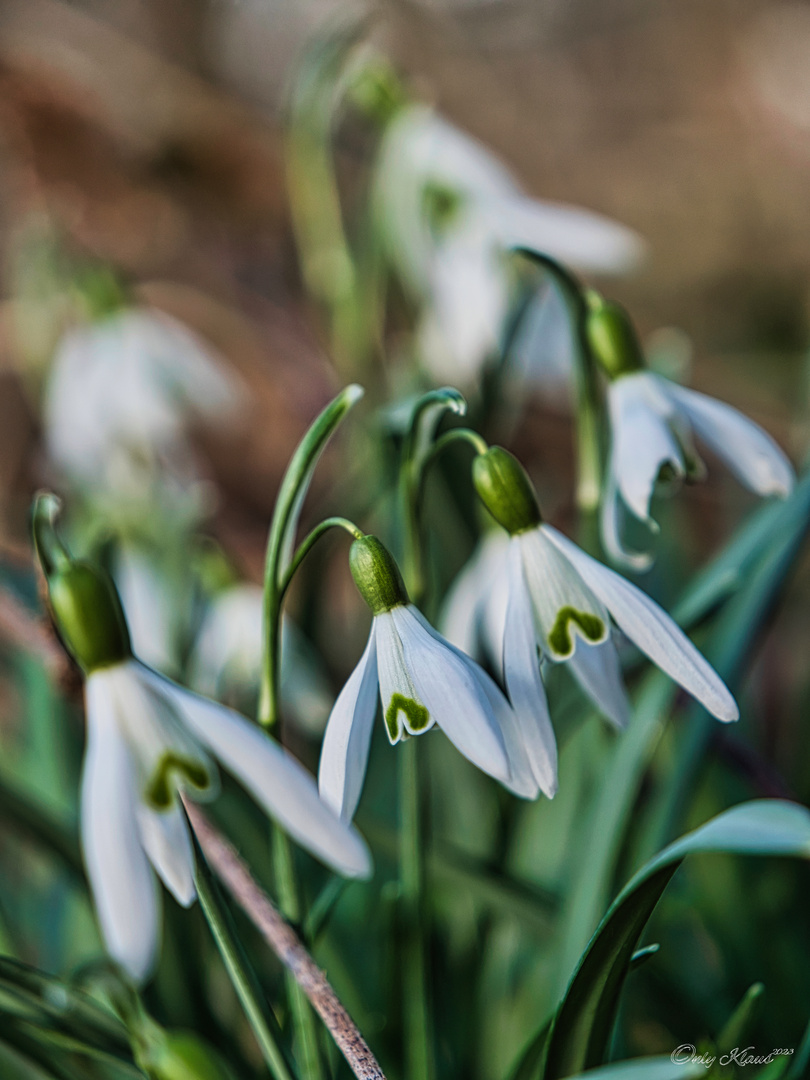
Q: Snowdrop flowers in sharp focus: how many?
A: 2